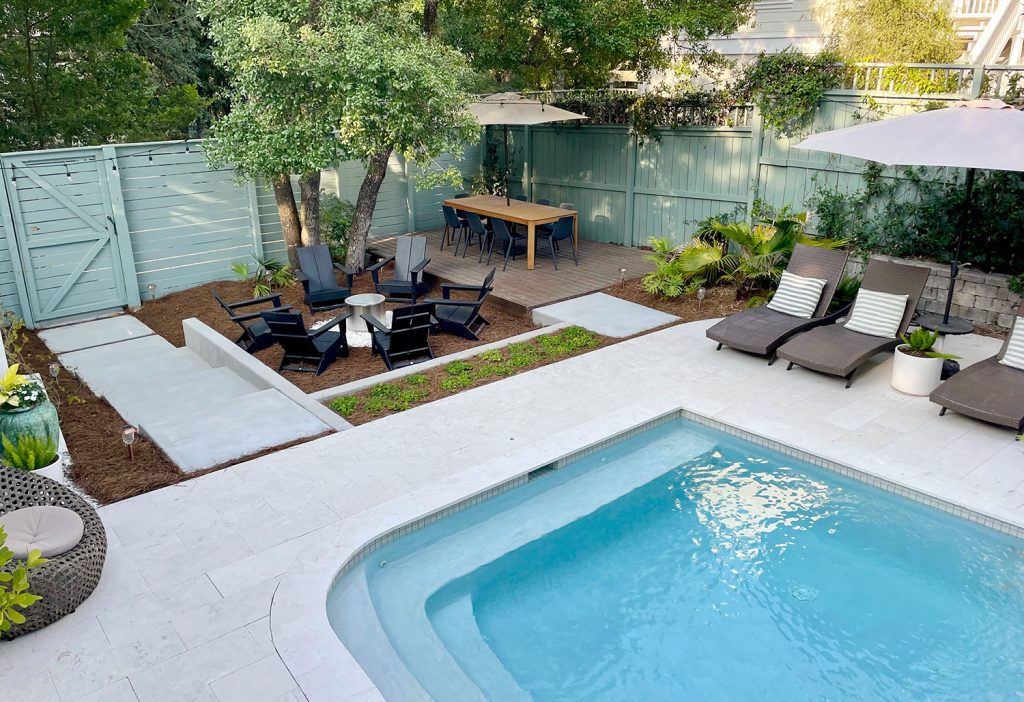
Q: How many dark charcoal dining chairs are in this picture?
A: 8